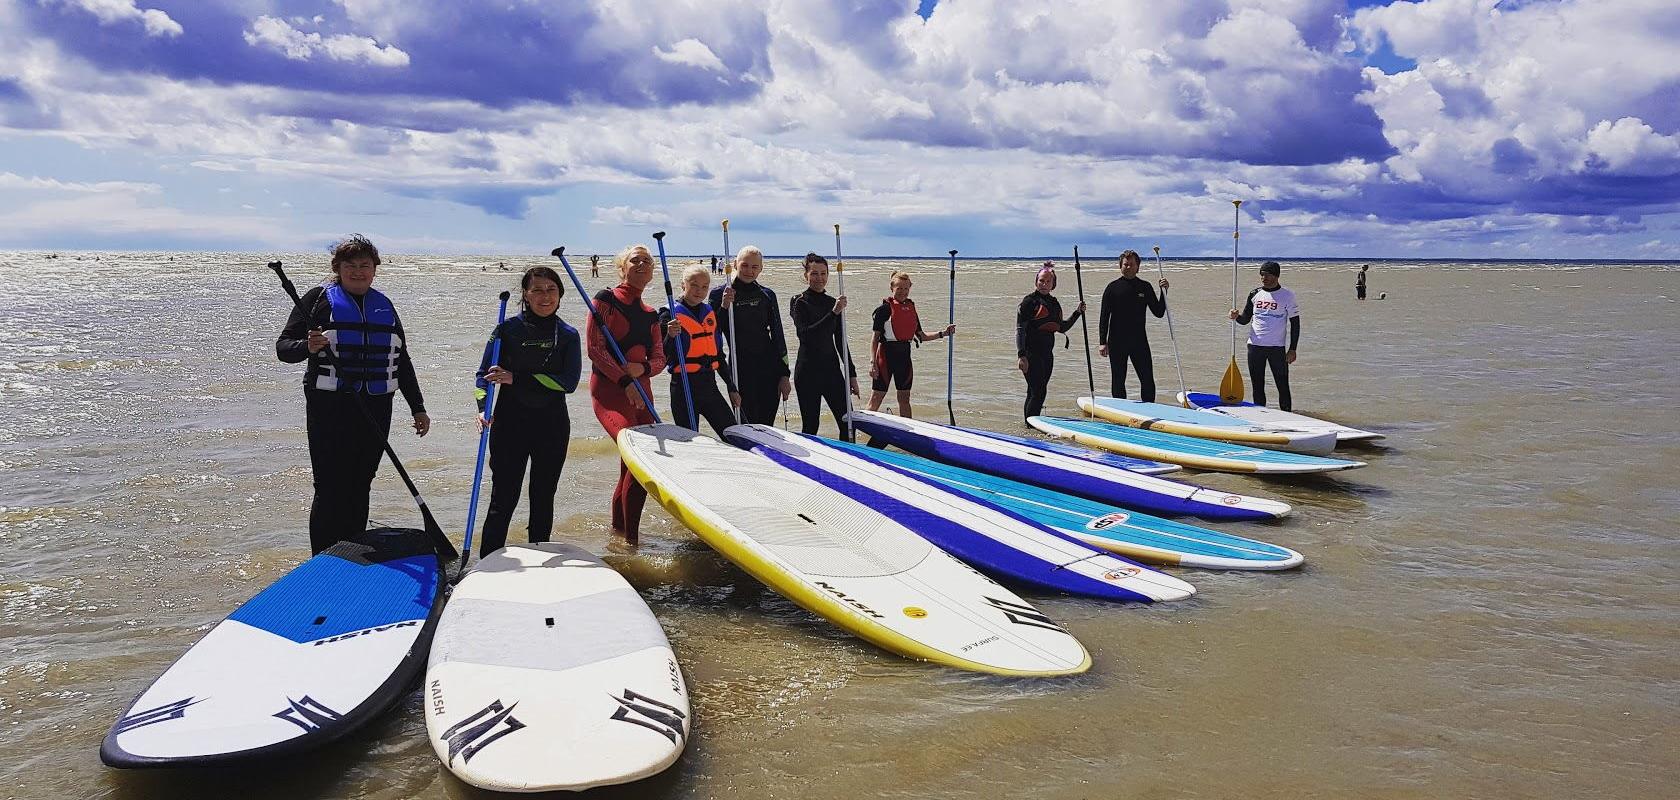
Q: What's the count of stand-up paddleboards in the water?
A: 10